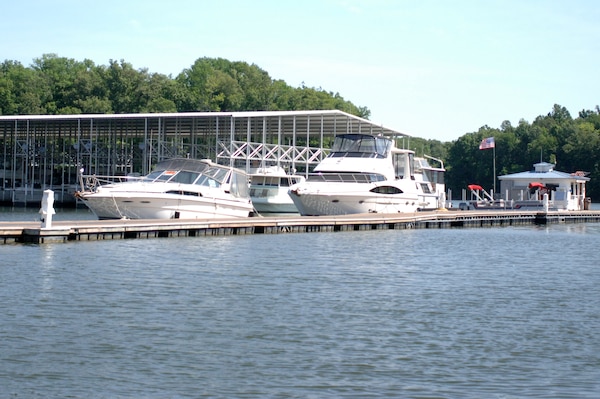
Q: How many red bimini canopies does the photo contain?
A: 2